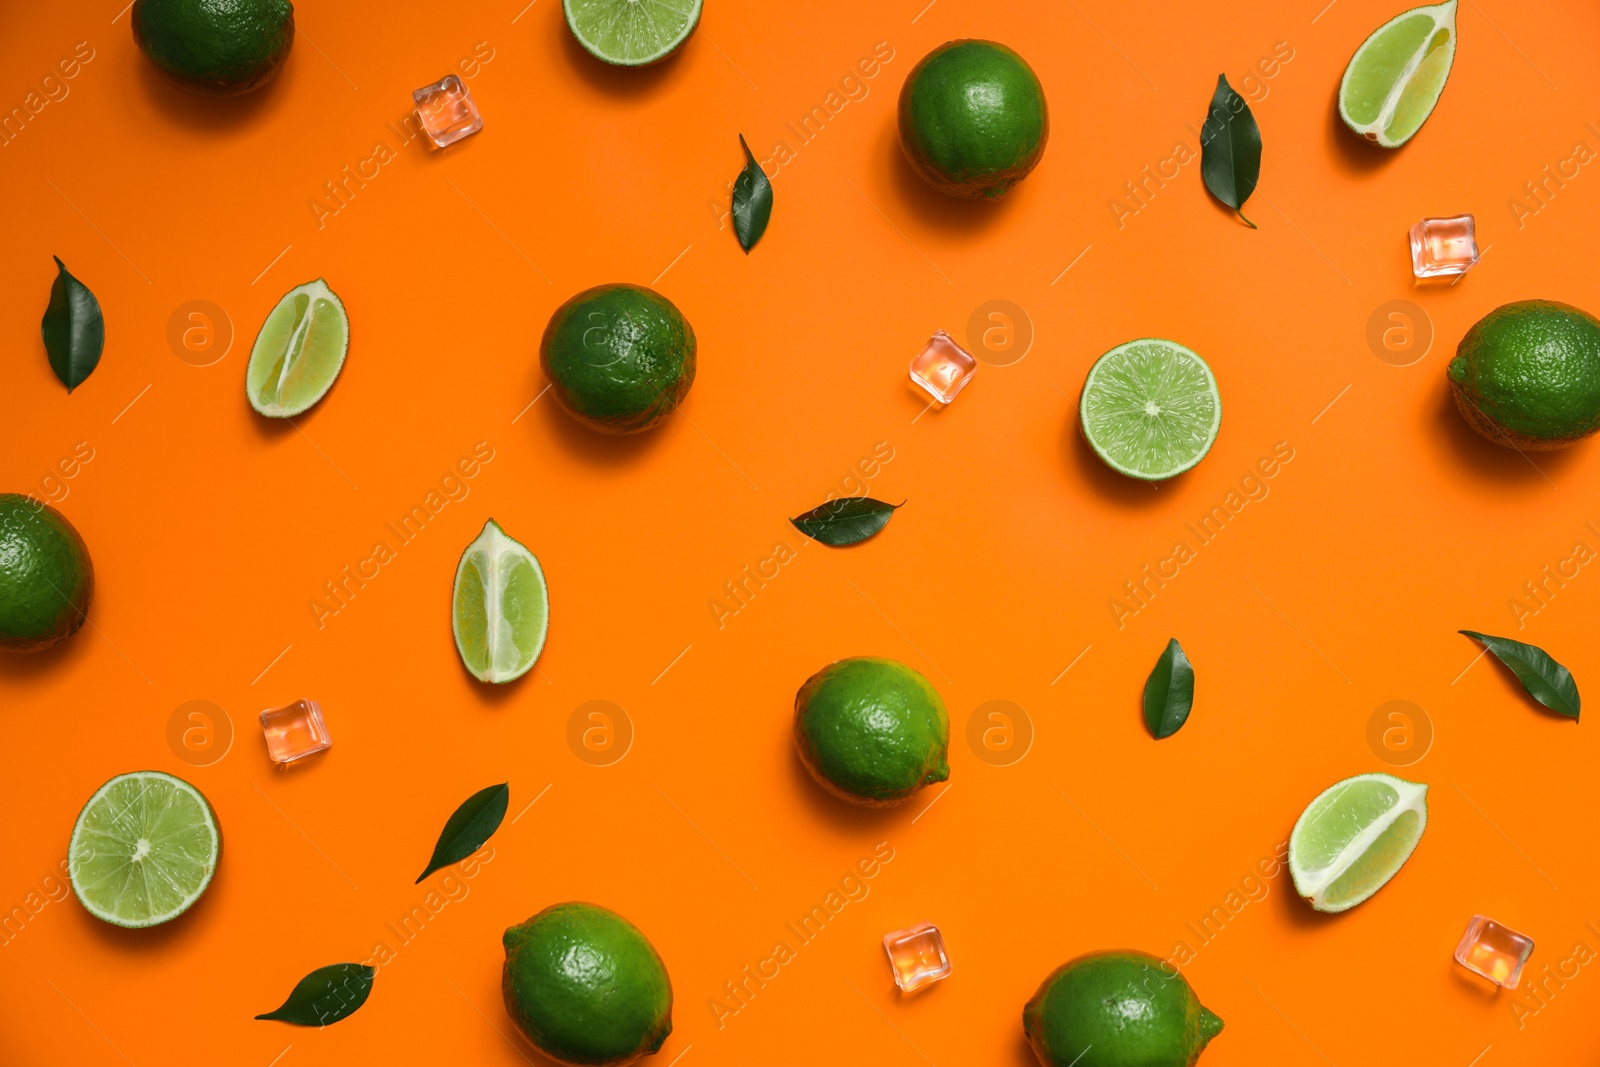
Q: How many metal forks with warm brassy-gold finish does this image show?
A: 0